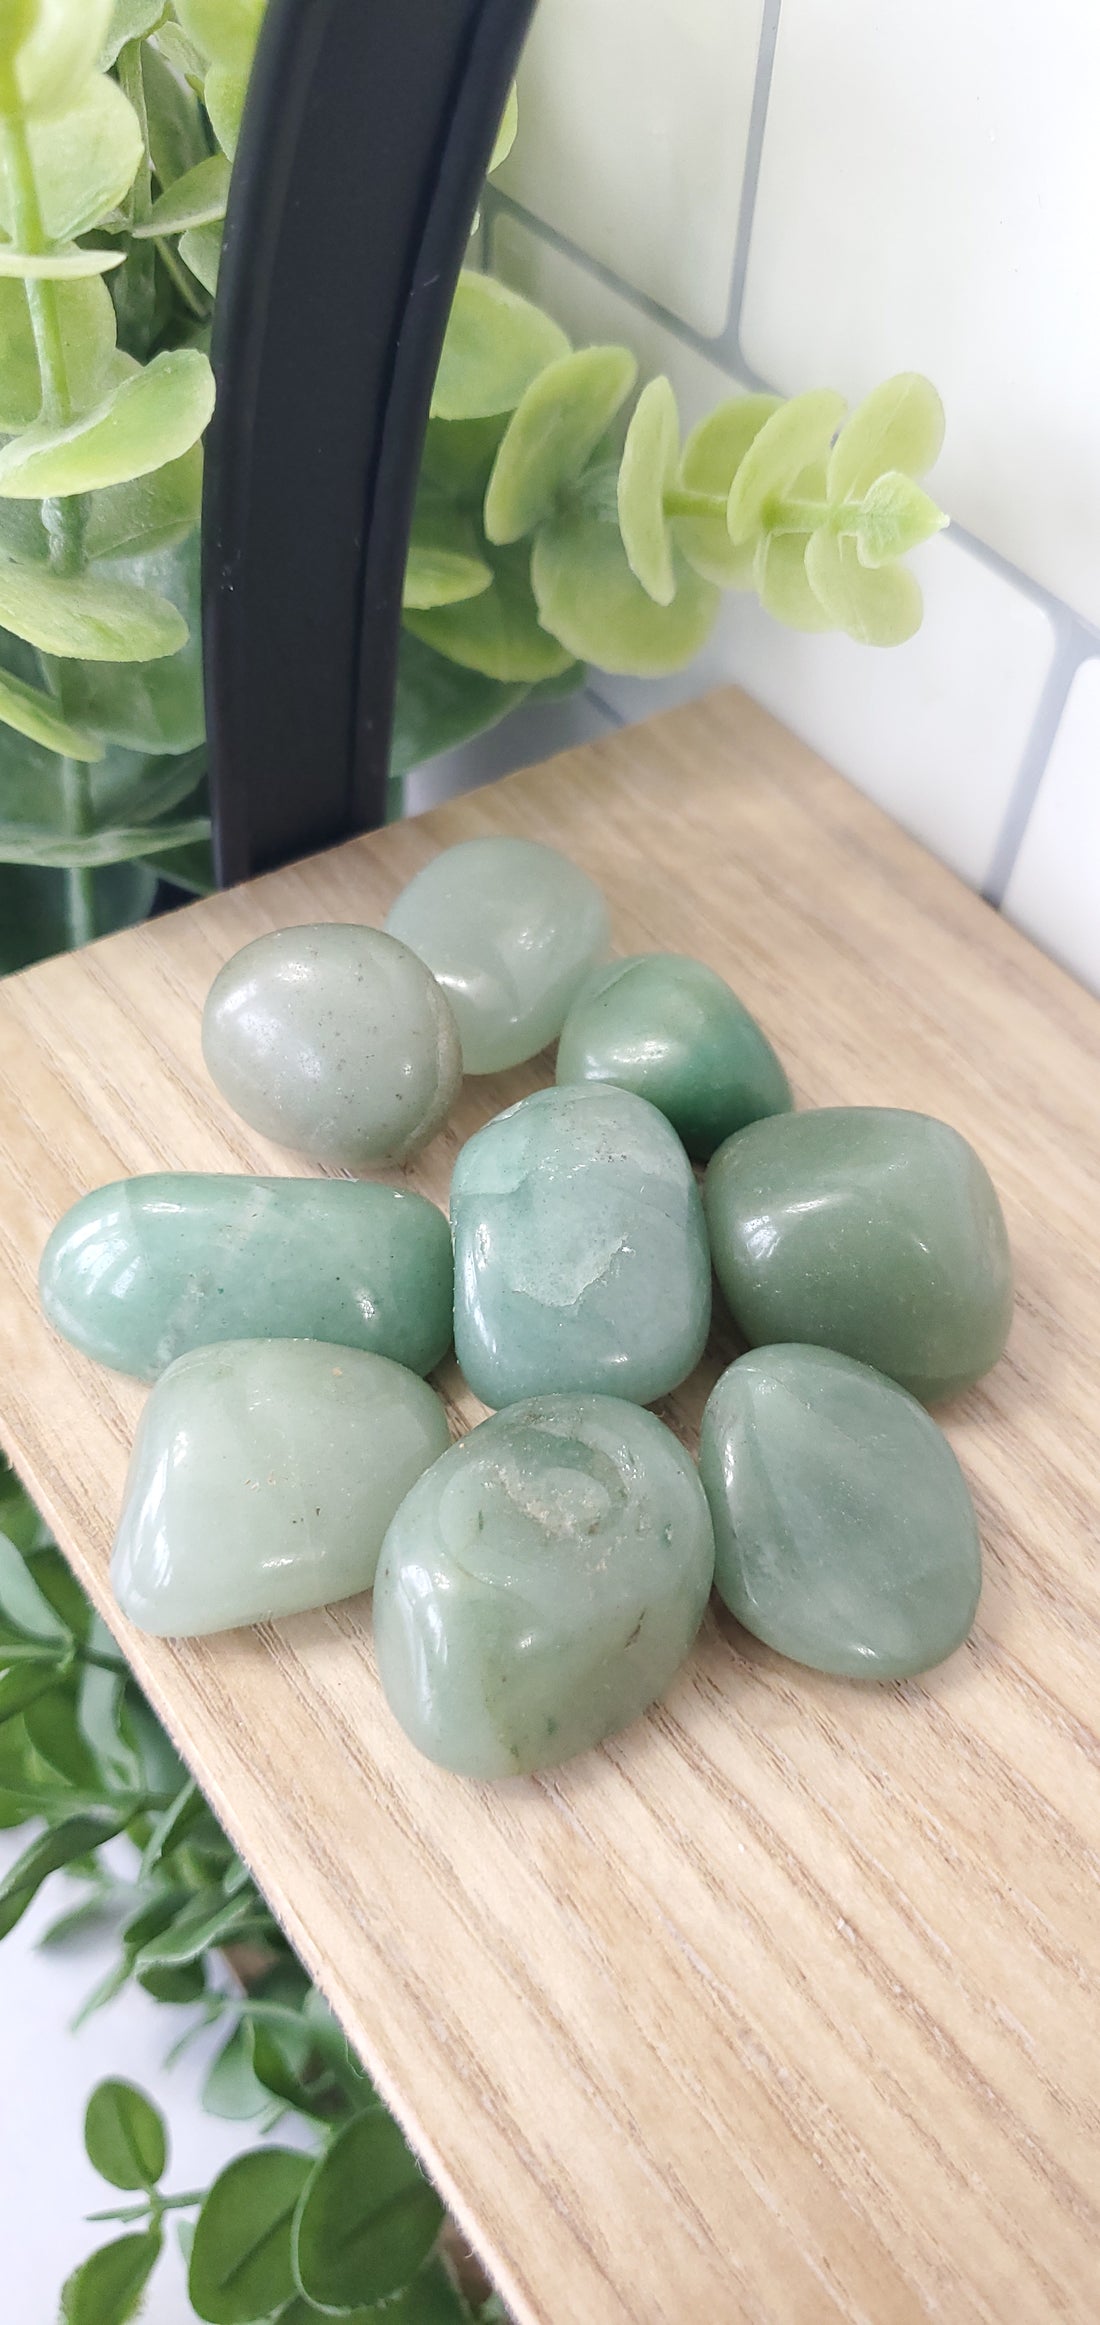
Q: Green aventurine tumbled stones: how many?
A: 9